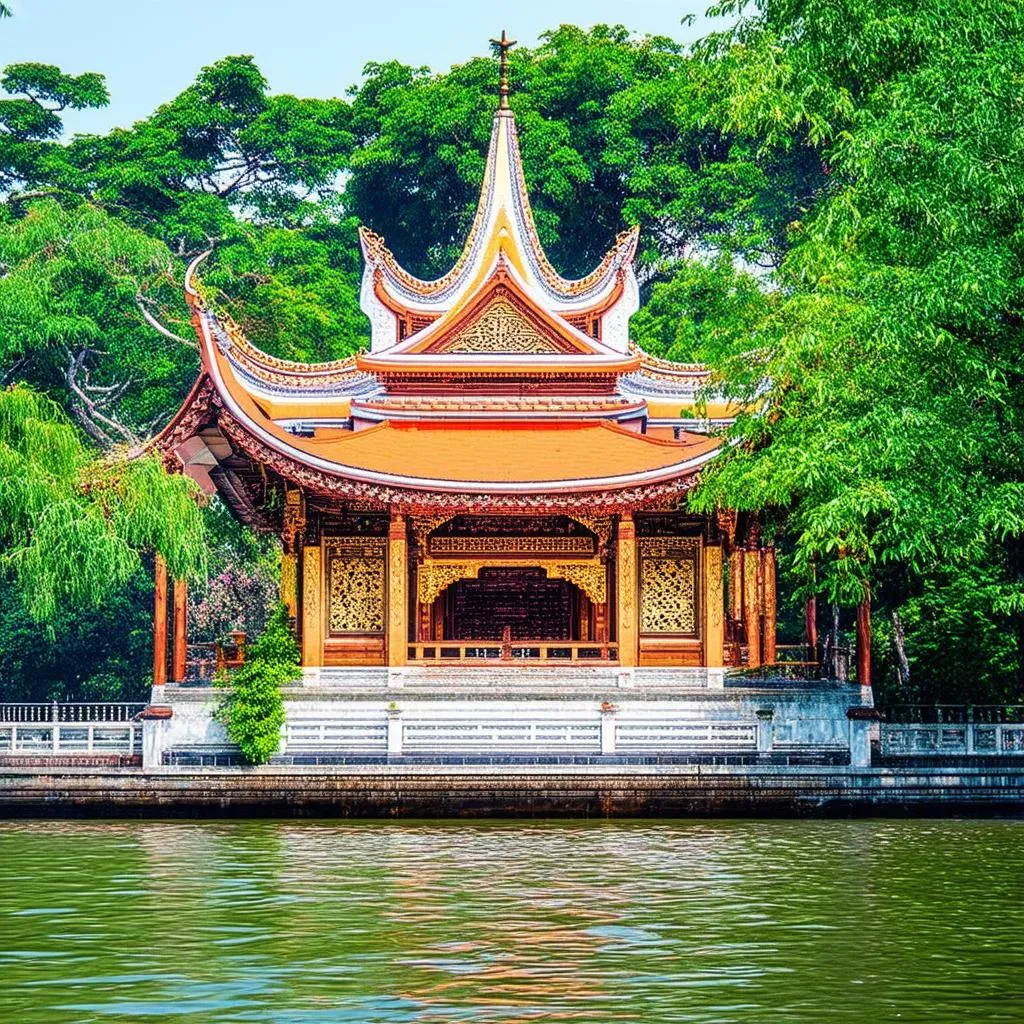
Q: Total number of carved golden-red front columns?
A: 4